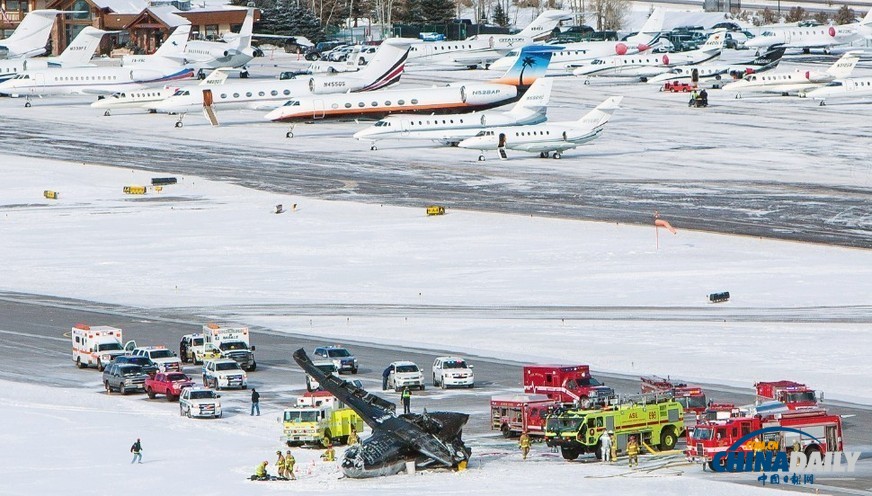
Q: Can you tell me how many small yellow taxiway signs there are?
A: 3